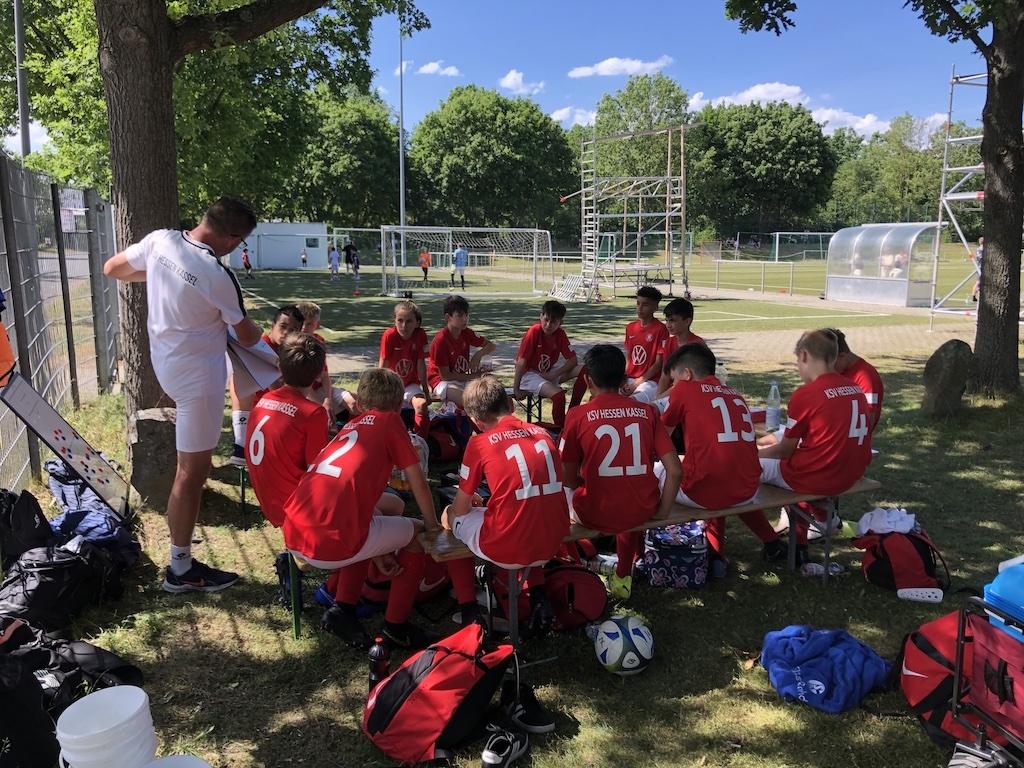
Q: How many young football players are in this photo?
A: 14